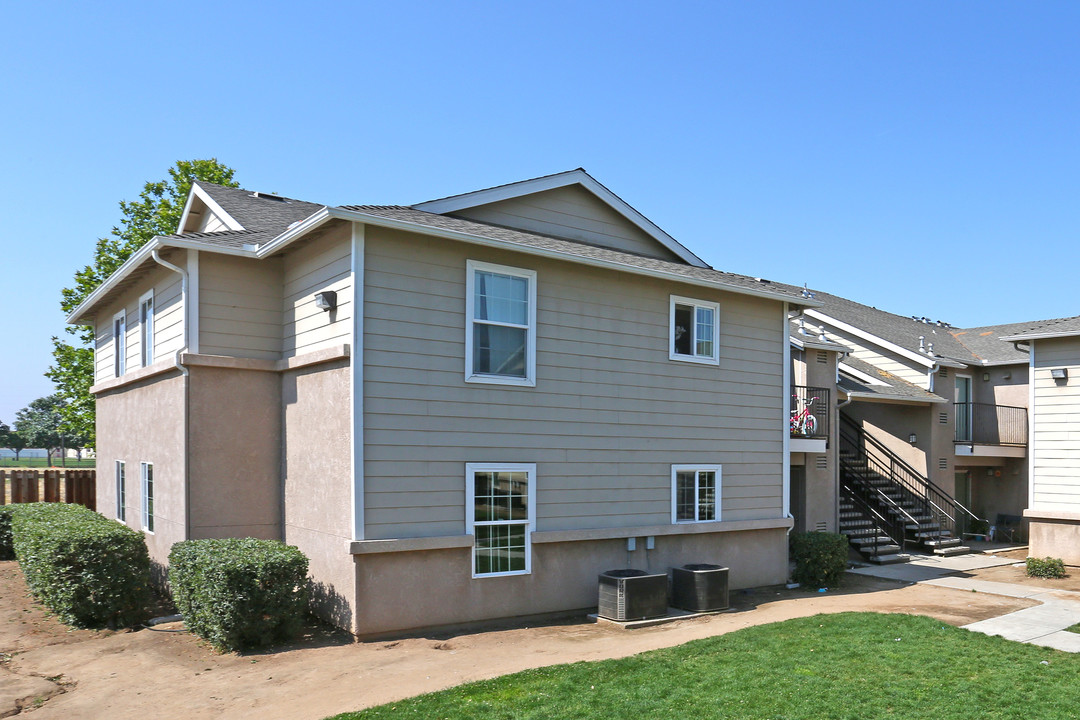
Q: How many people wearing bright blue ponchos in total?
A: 0